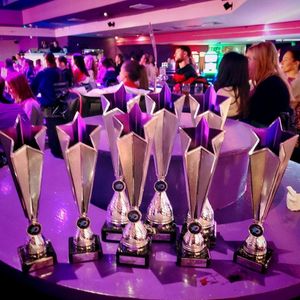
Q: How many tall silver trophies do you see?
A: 8